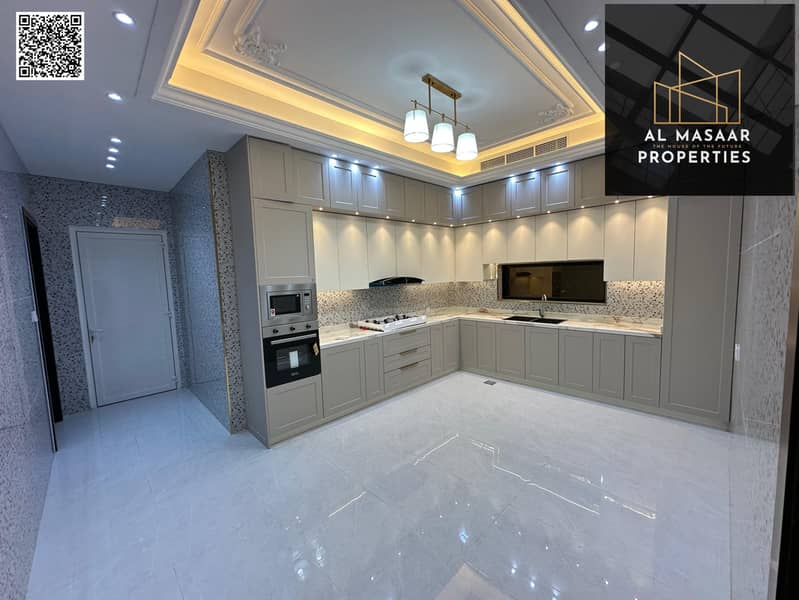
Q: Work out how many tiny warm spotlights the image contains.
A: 13